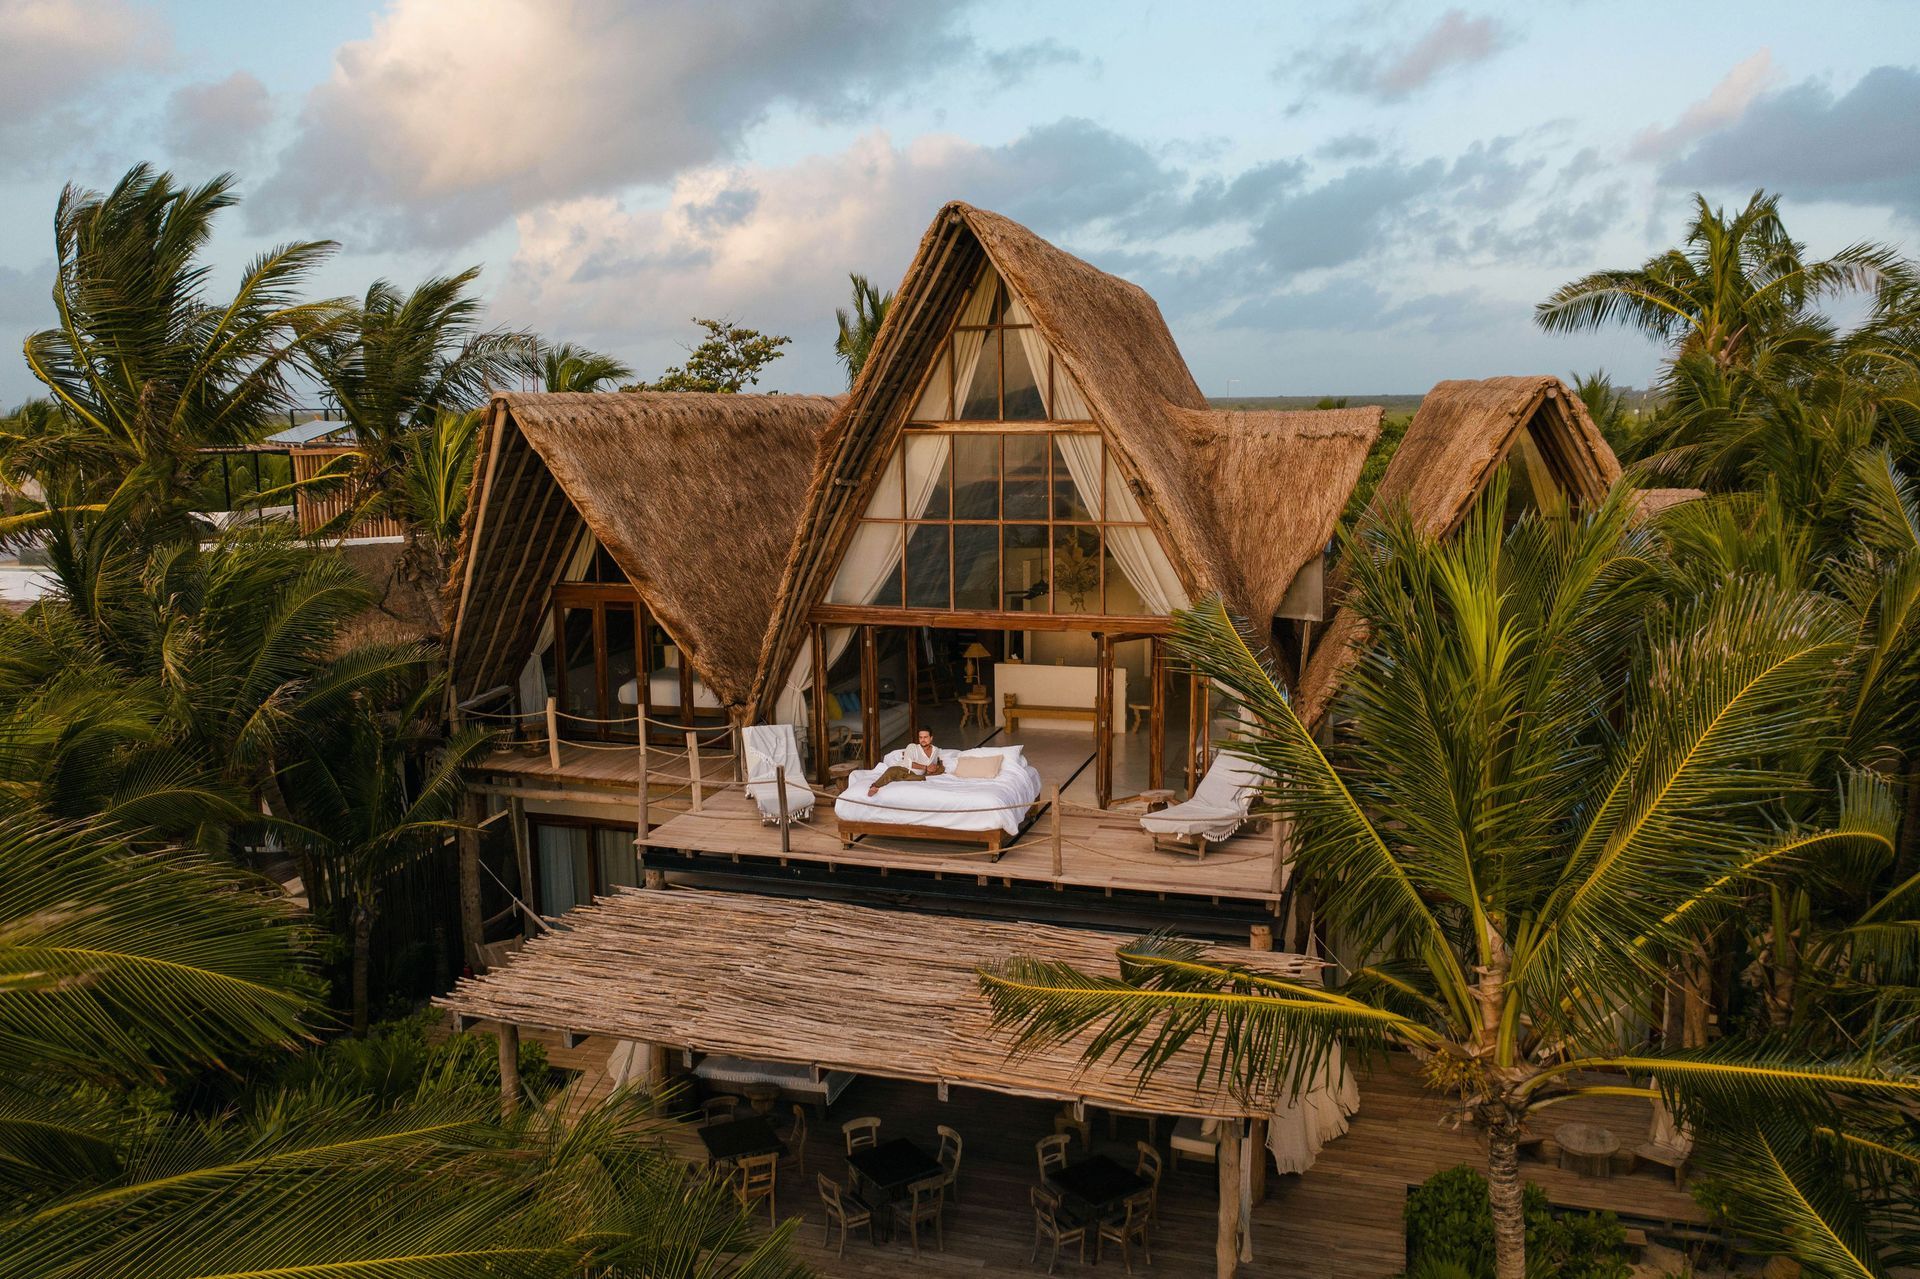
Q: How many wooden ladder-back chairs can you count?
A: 11